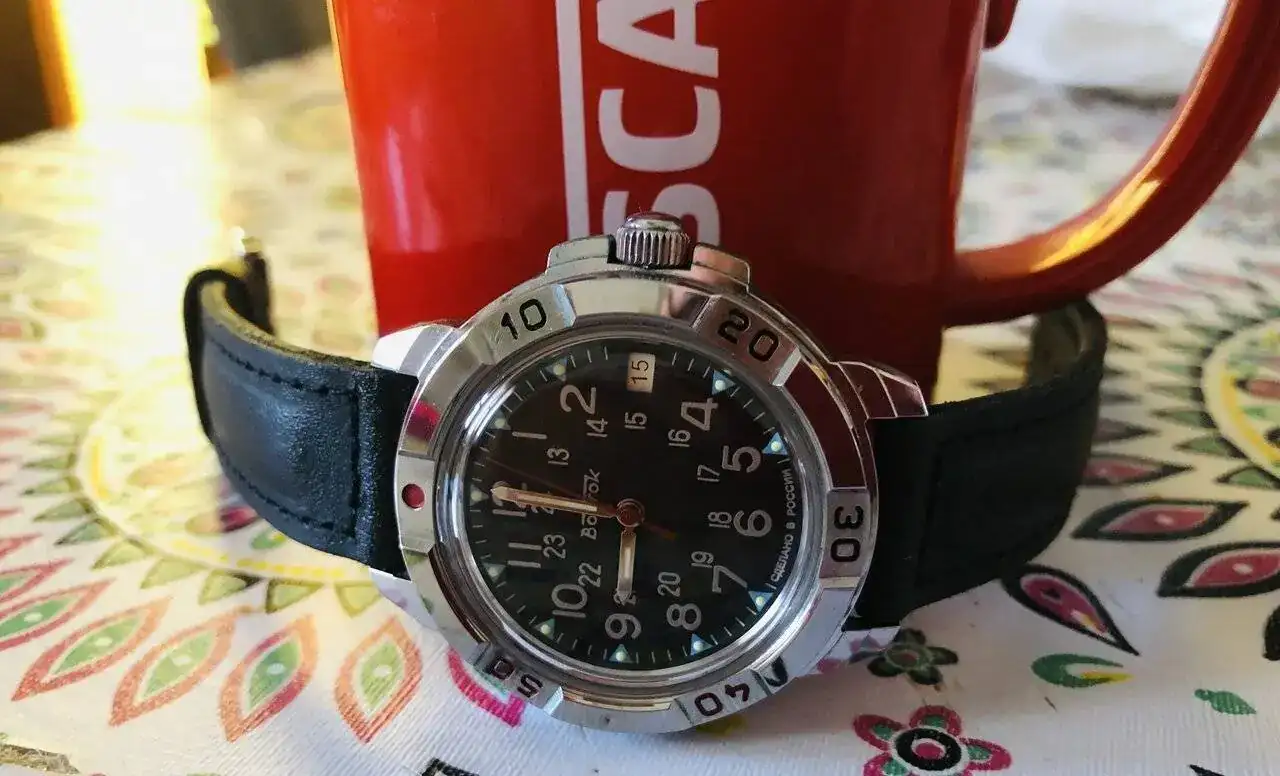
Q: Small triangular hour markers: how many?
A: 10